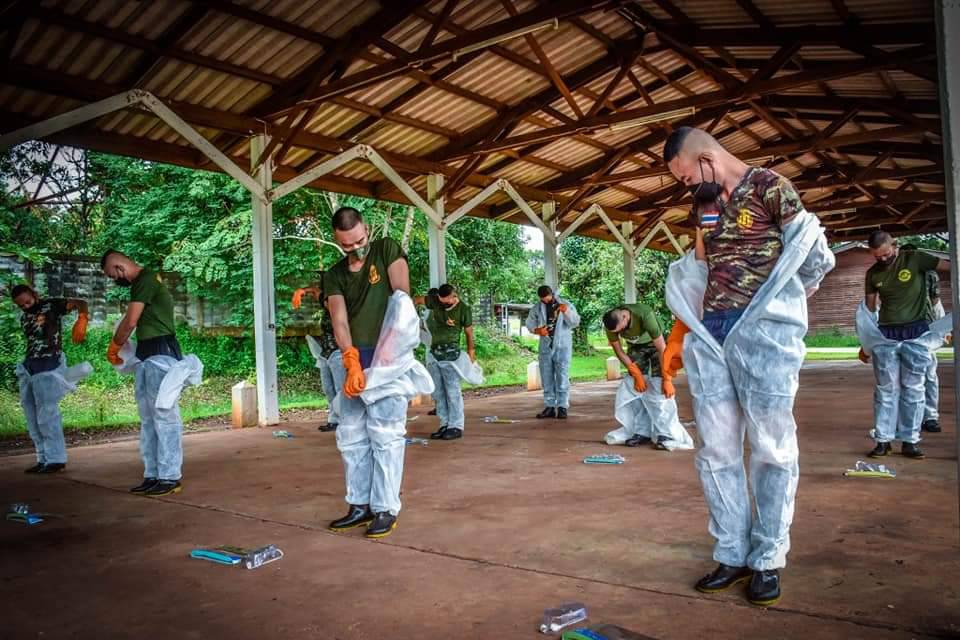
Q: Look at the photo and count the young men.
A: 11